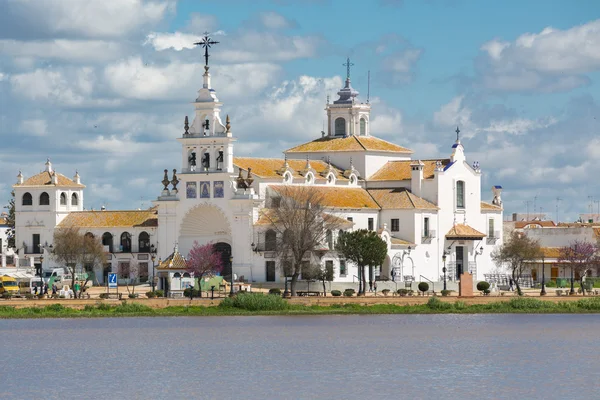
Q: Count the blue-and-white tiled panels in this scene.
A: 3